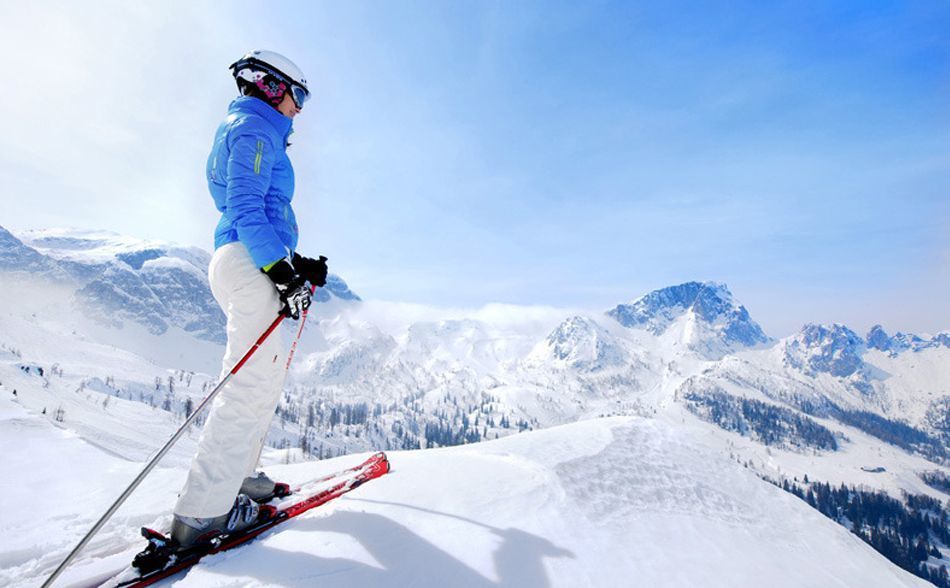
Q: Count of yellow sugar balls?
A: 0